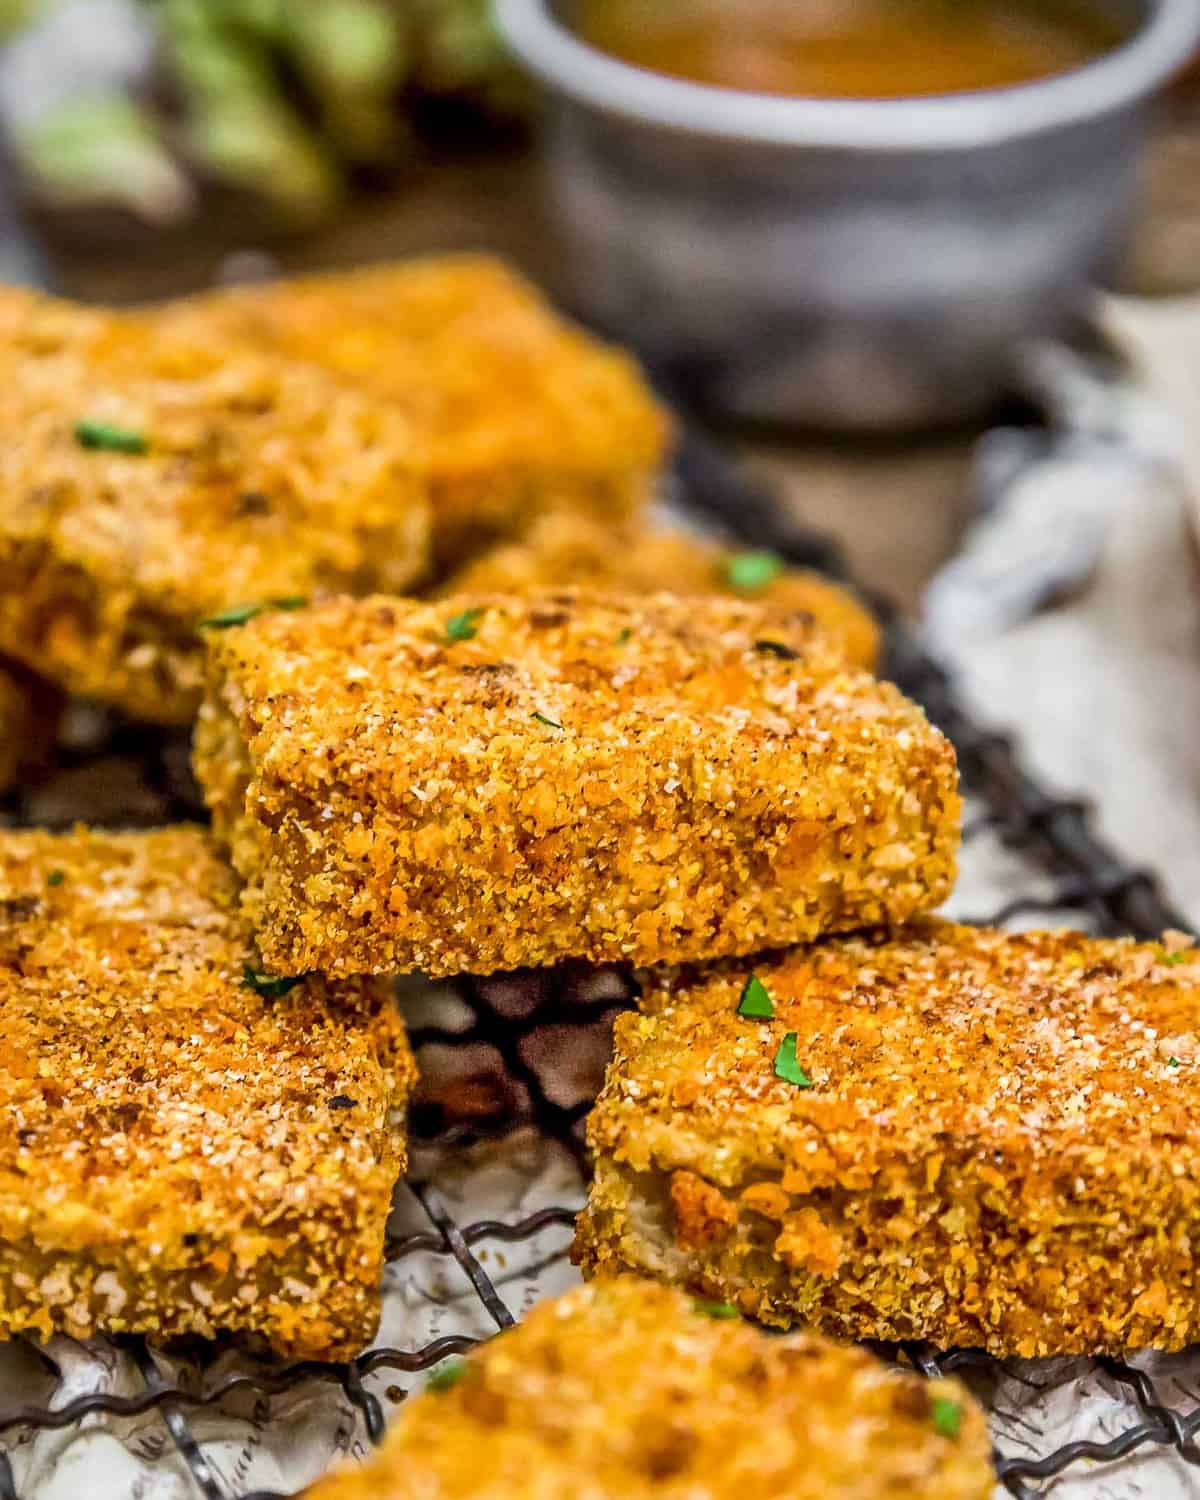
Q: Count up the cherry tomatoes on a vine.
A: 0